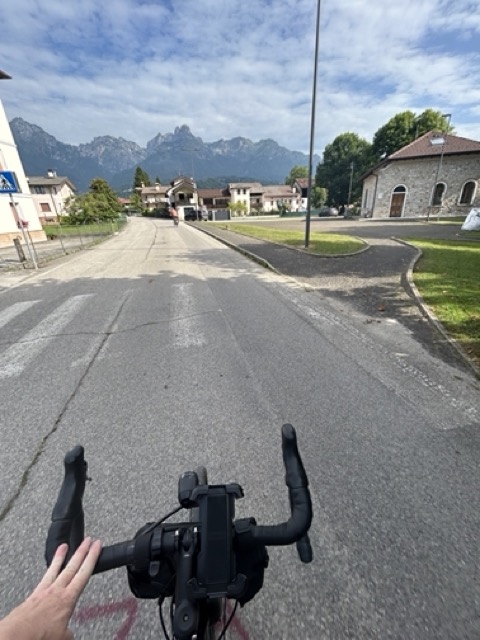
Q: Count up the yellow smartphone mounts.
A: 0